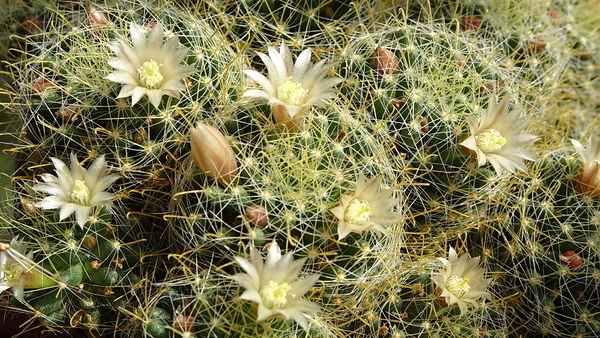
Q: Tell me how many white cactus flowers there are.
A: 9